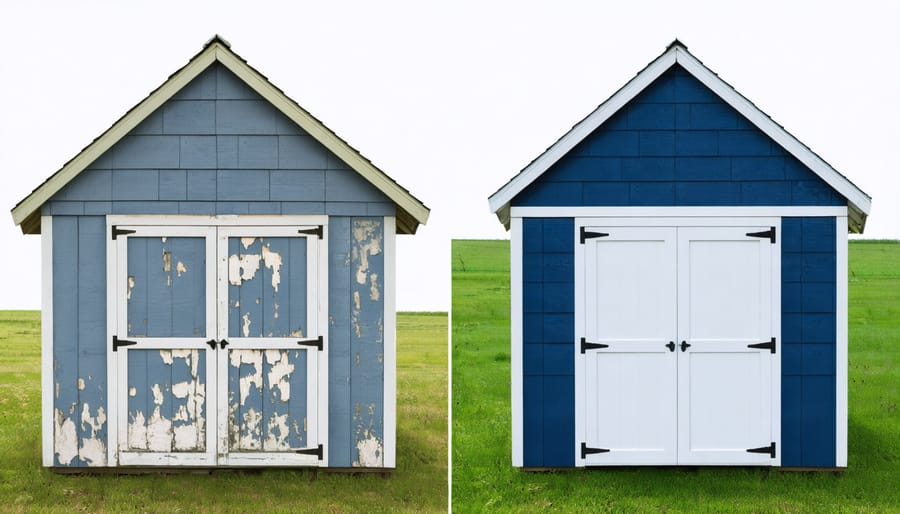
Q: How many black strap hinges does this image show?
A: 11